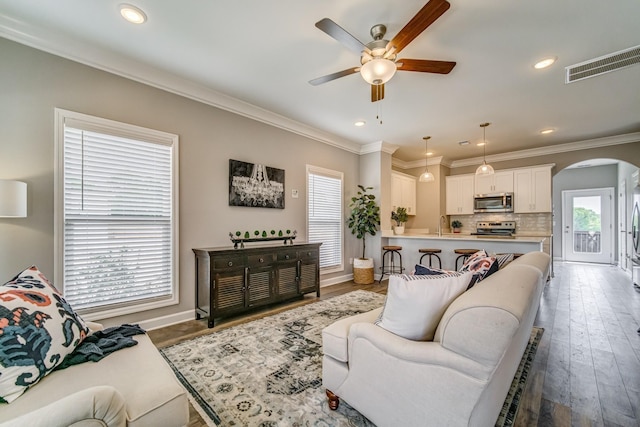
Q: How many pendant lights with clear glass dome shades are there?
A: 2